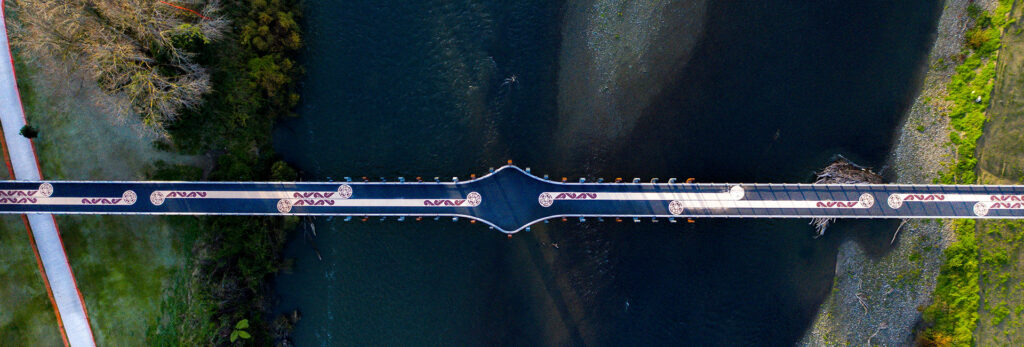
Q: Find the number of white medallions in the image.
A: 12